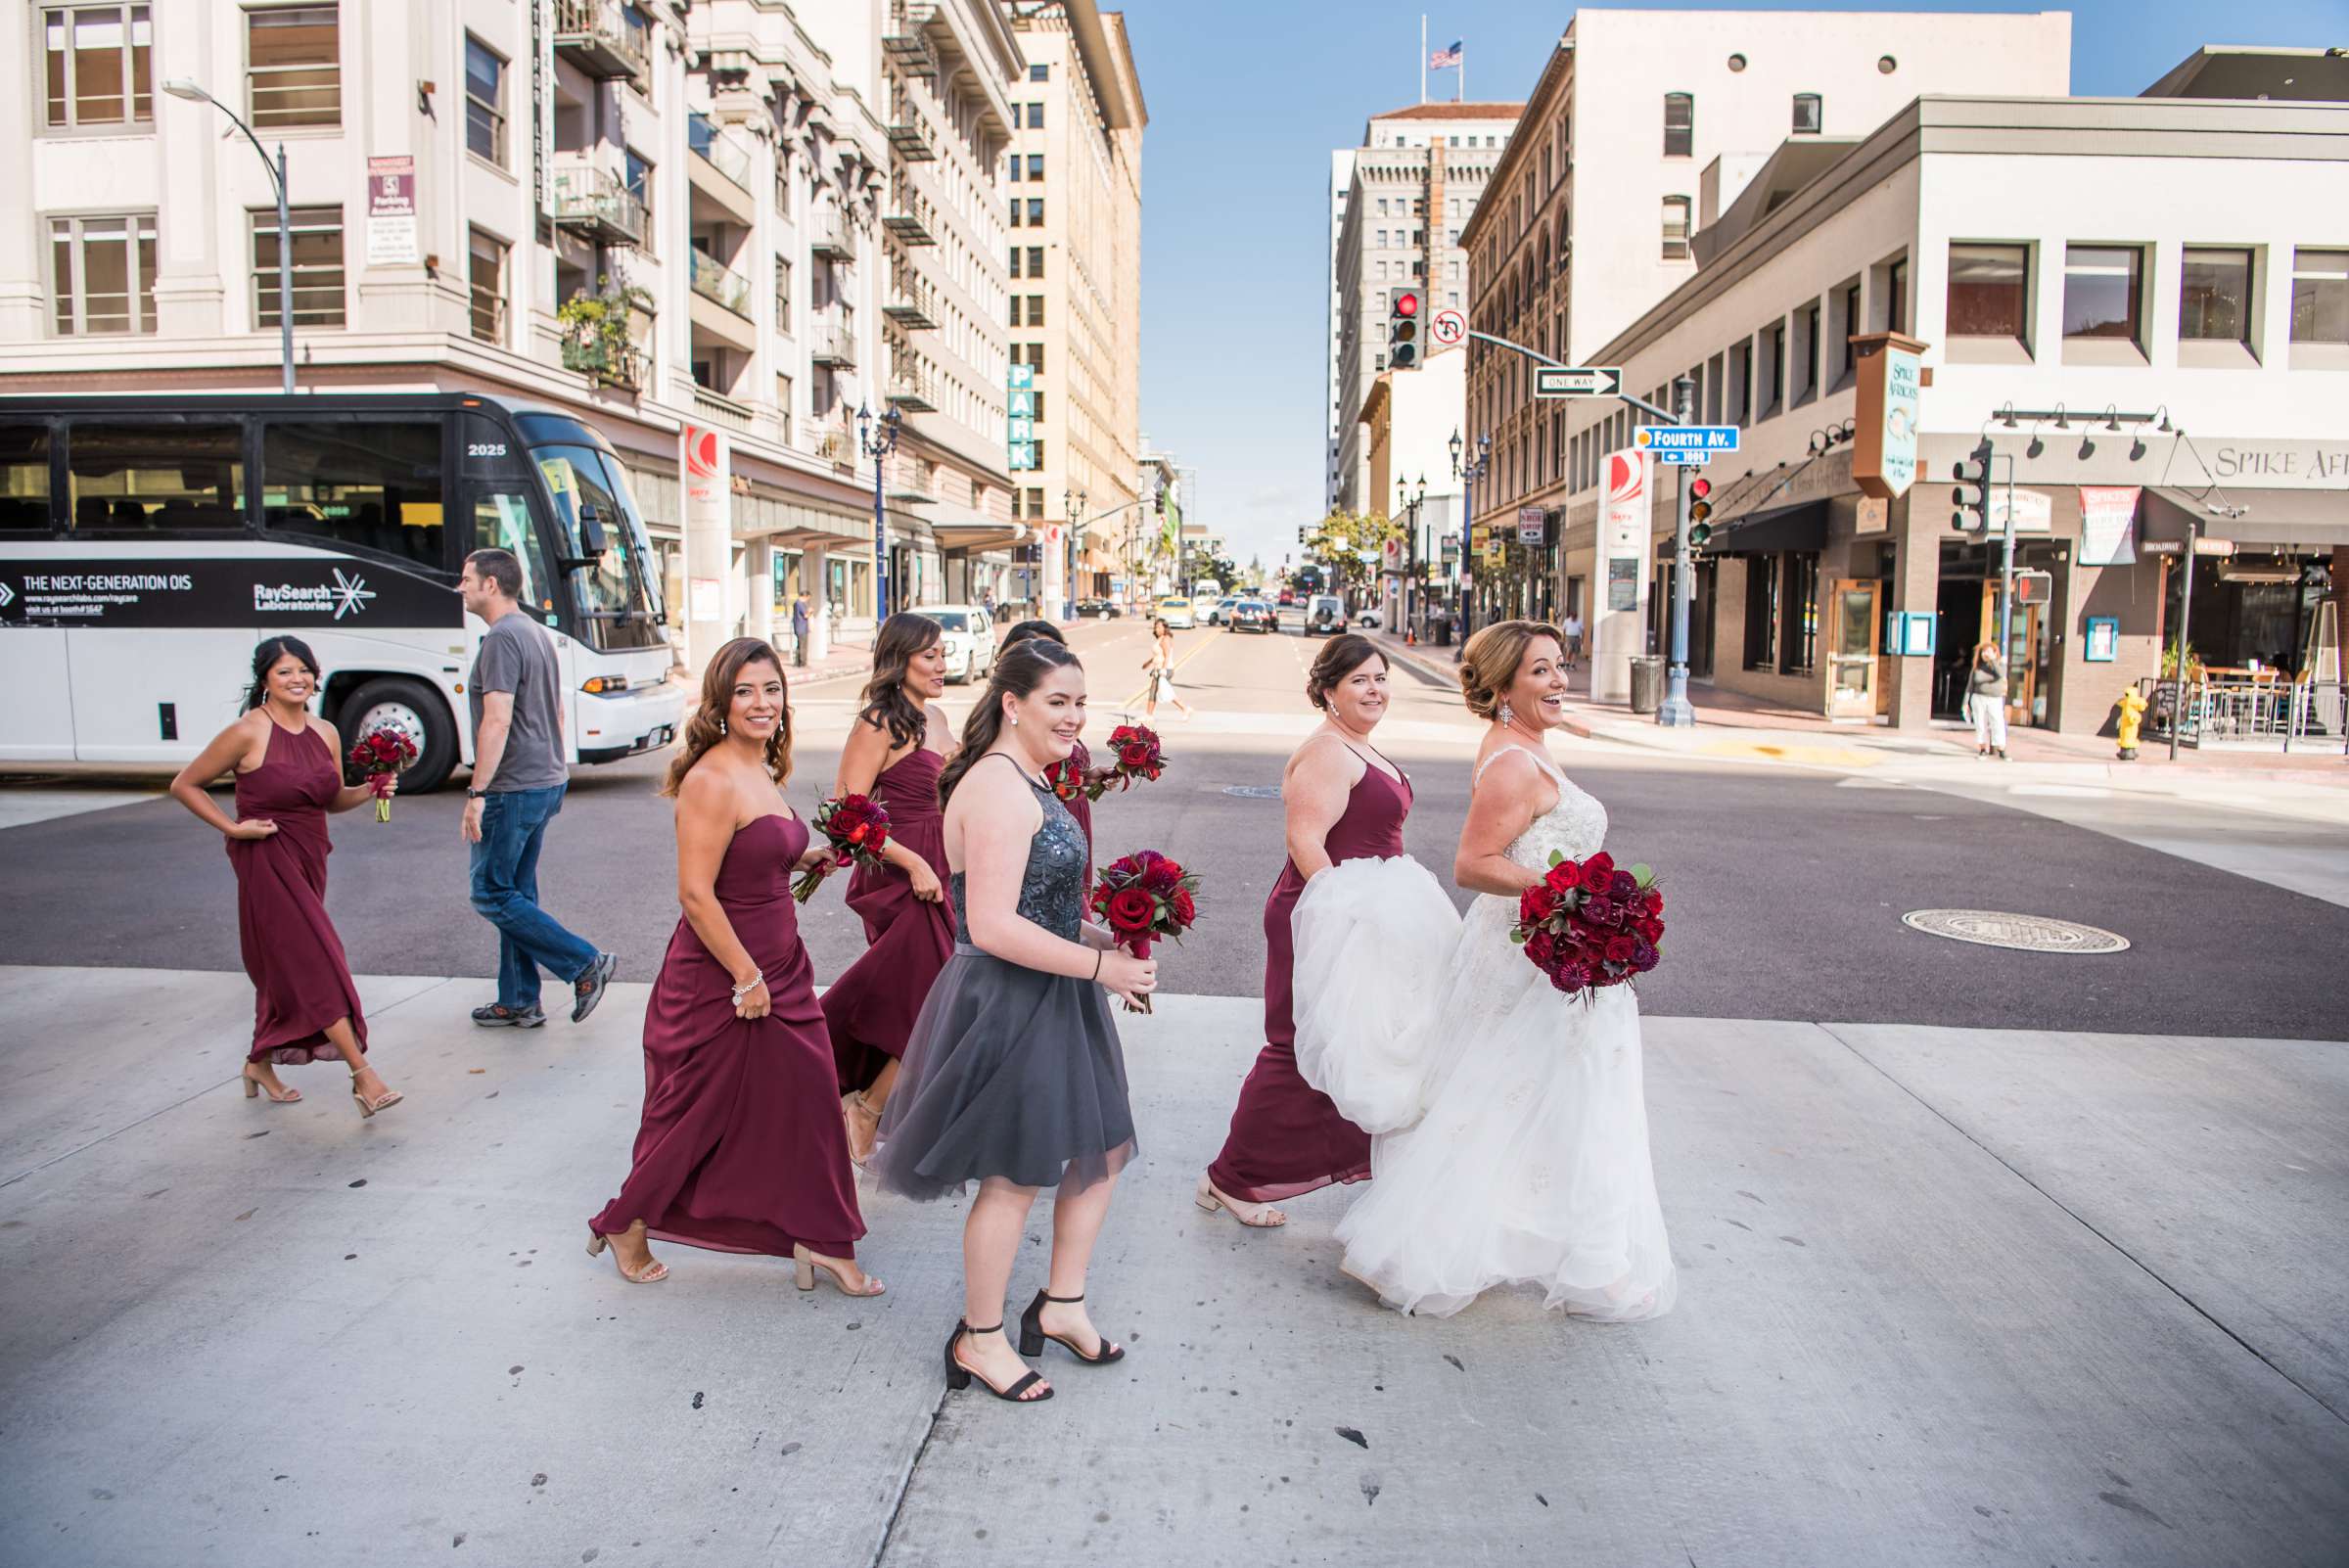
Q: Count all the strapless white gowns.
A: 0